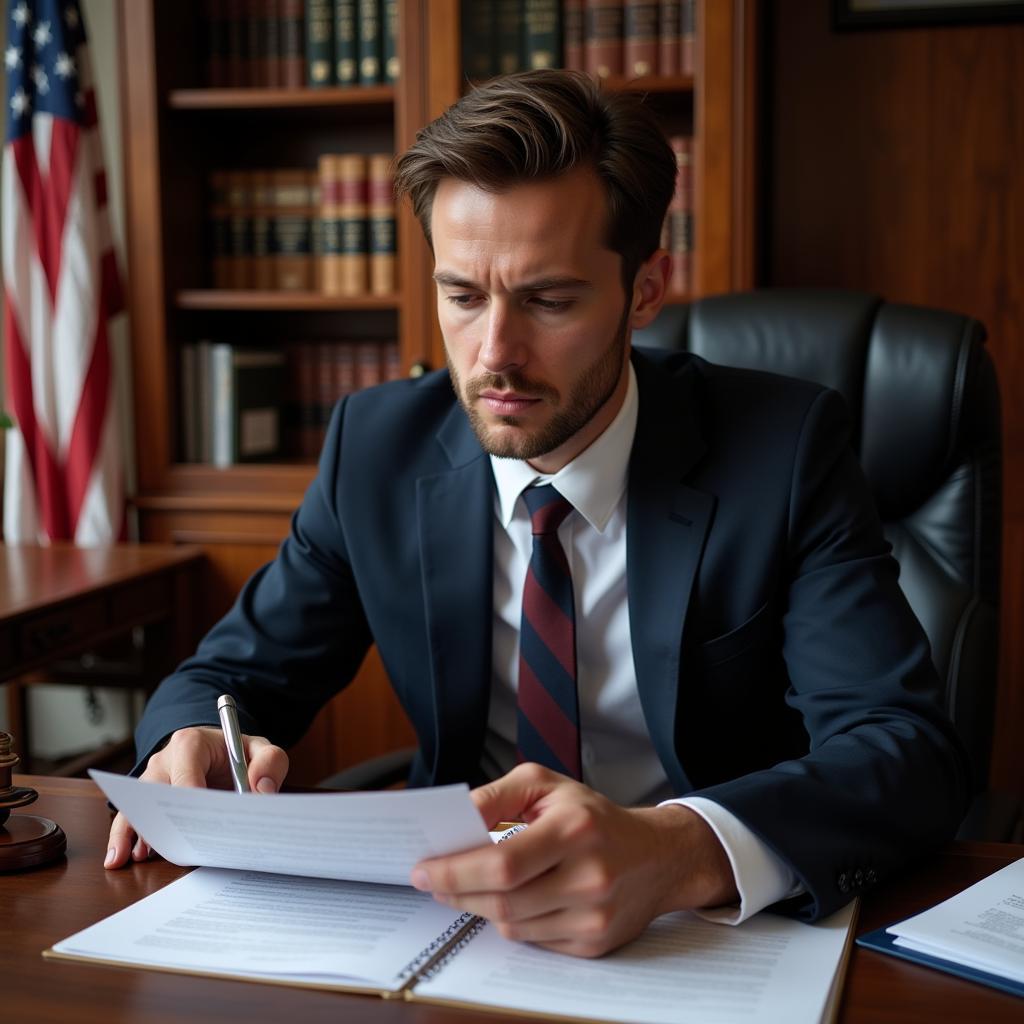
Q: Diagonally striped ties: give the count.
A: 1